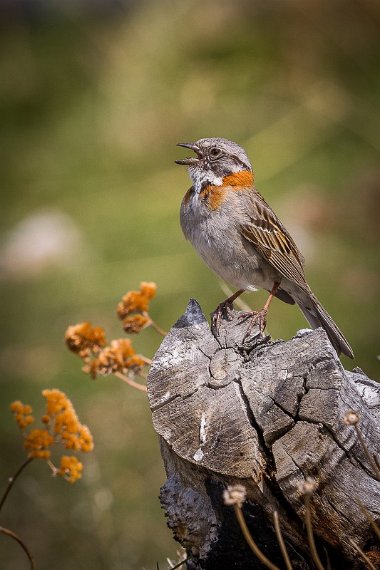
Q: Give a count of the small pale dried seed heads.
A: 3